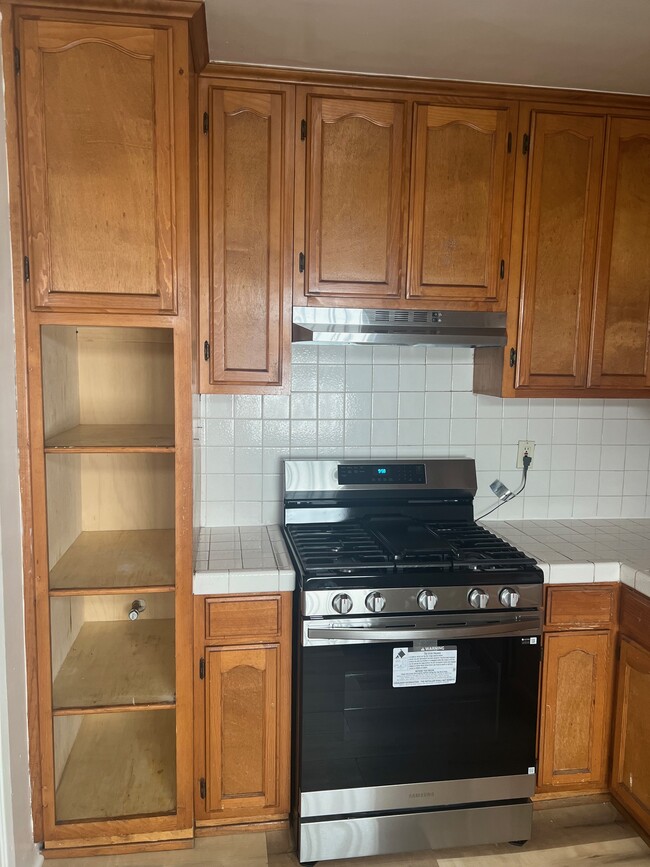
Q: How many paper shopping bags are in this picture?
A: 0